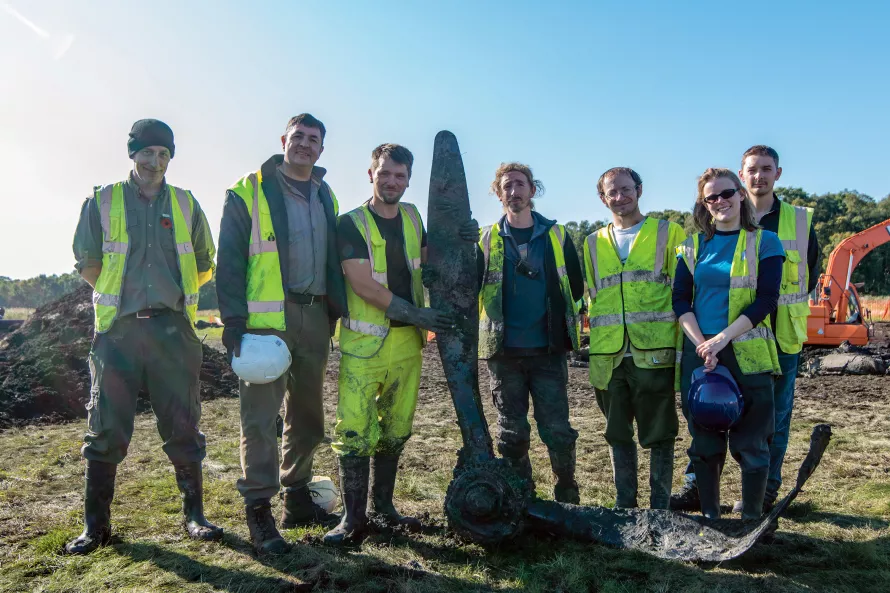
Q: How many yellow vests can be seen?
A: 7